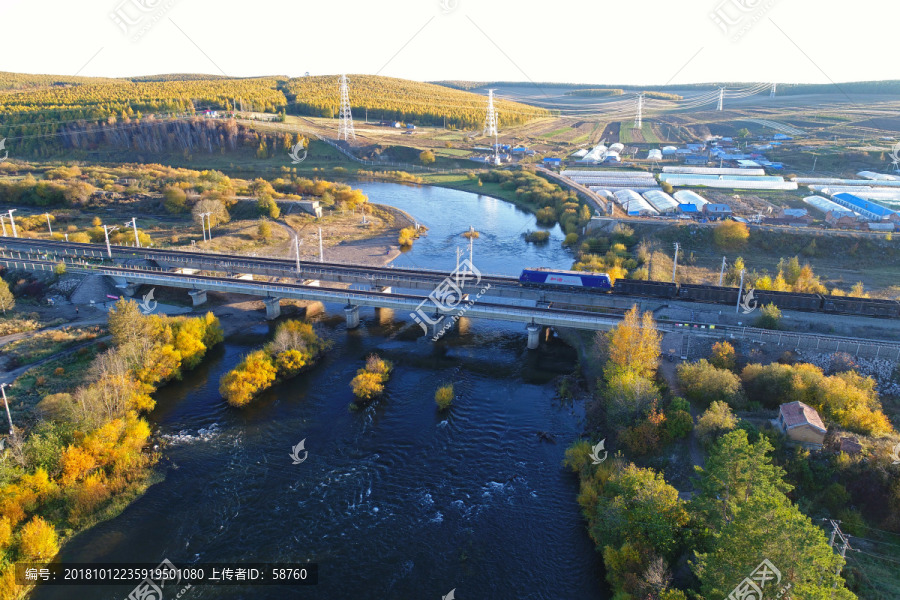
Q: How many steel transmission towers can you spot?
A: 5